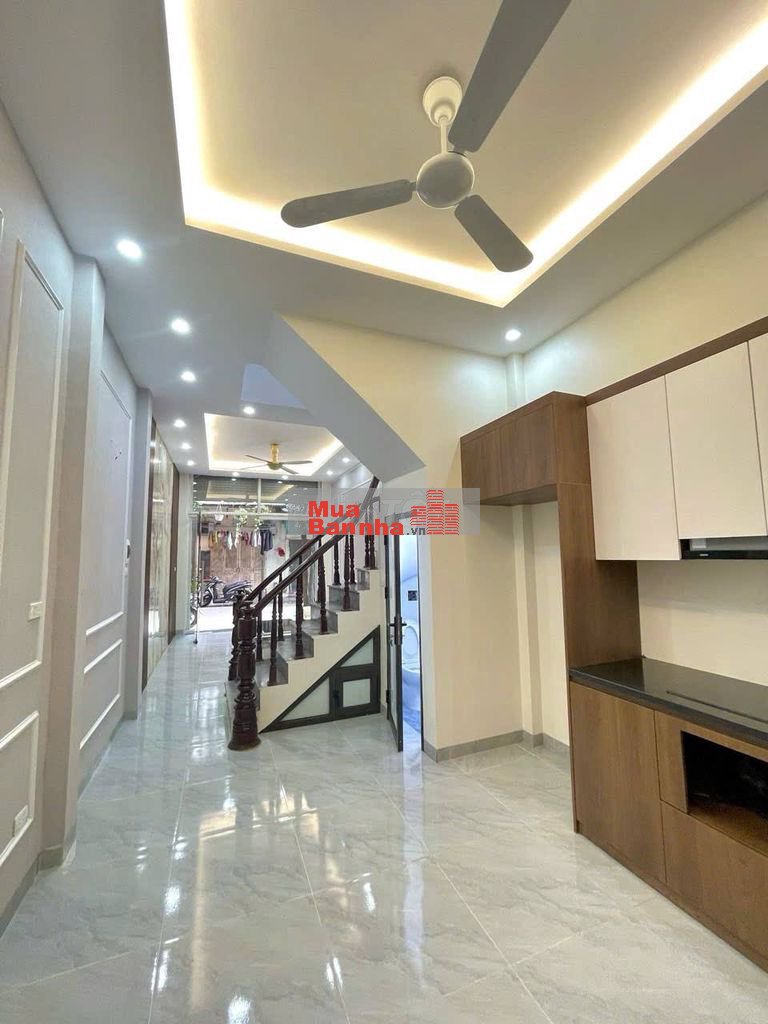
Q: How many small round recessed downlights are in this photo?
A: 12